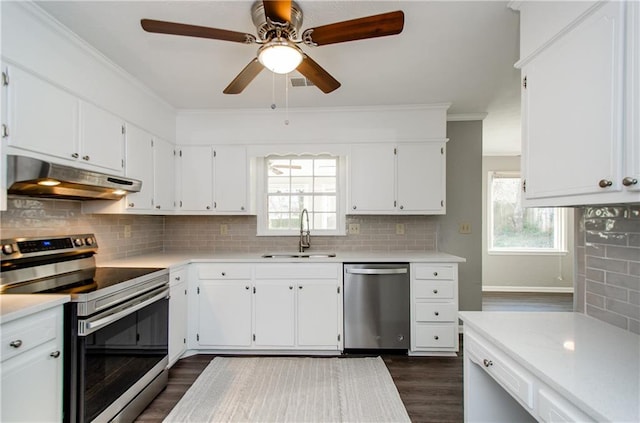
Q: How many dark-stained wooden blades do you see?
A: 5